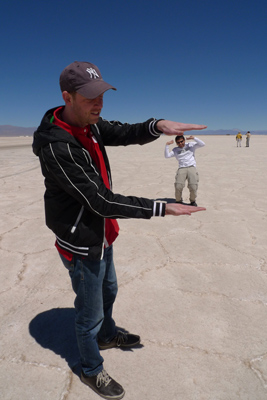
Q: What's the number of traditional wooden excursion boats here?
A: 0